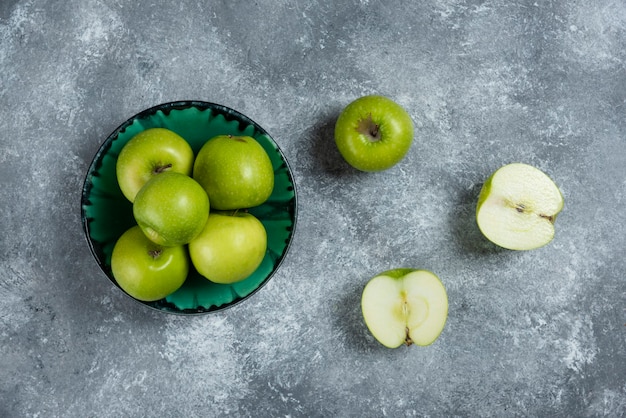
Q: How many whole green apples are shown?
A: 6